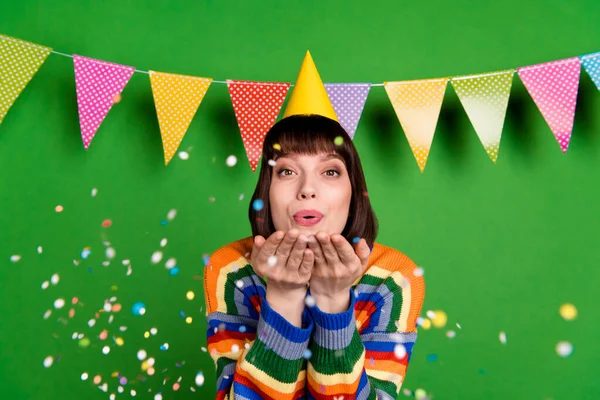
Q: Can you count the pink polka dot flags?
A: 2